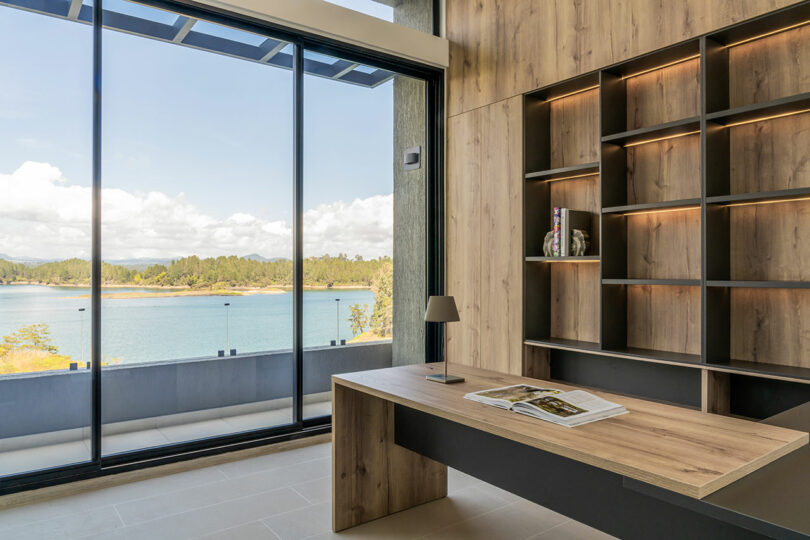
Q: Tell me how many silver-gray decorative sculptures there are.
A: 2